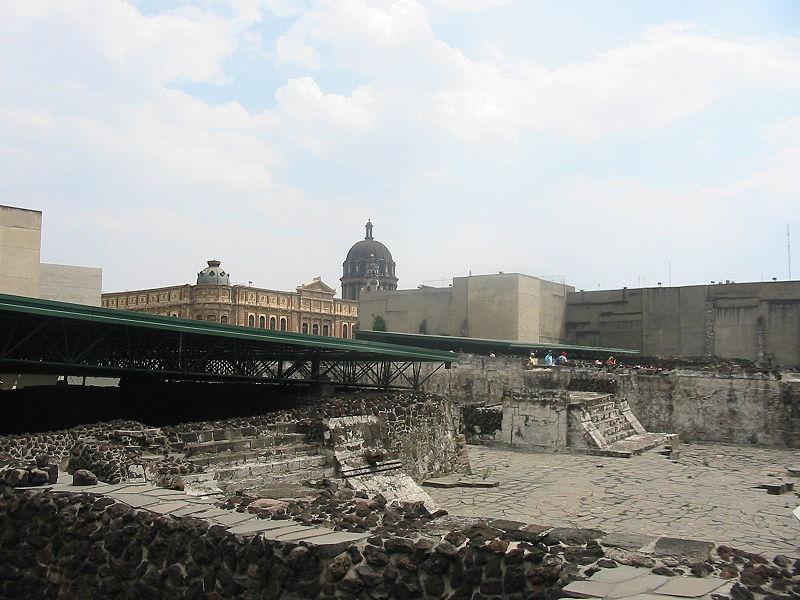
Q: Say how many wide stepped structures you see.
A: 2